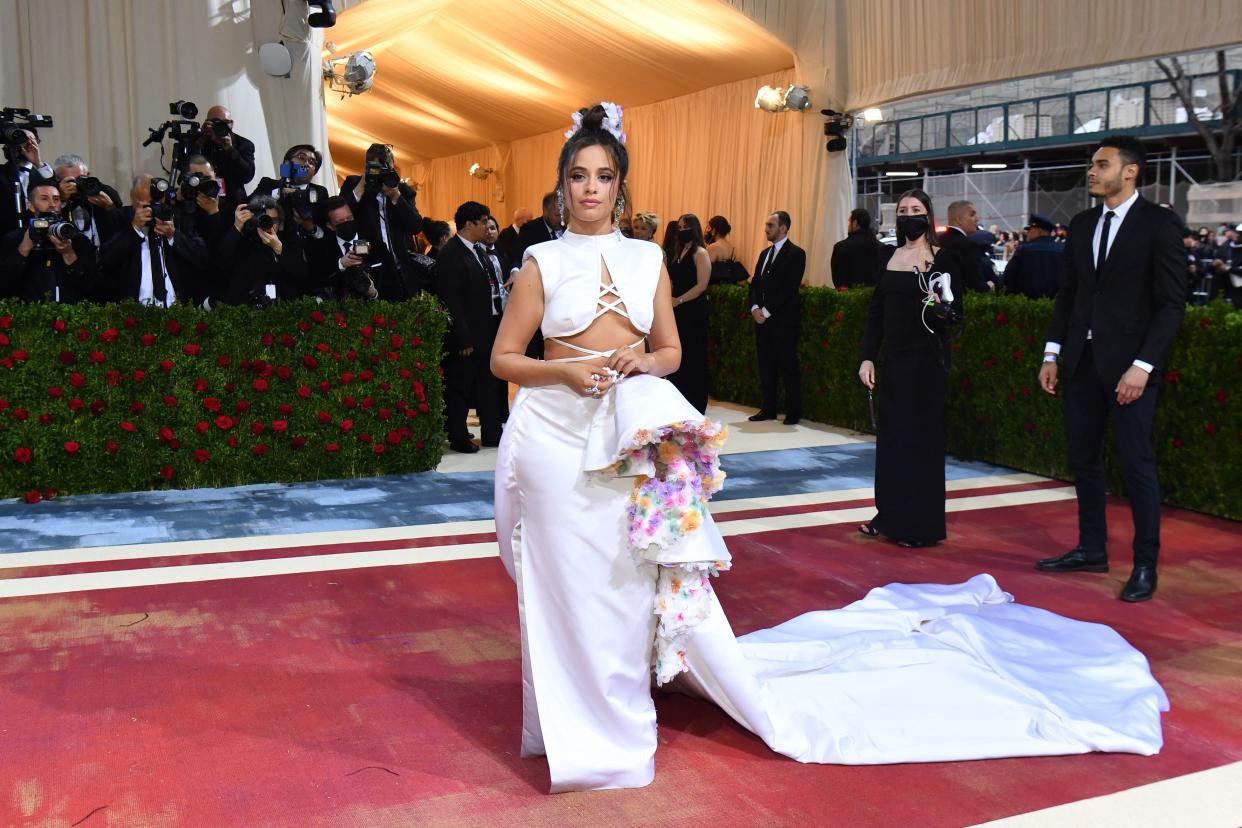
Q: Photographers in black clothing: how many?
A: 10